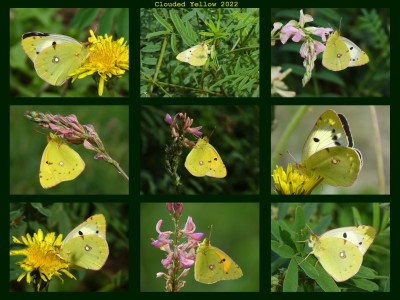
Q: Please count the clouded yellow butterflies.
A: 9